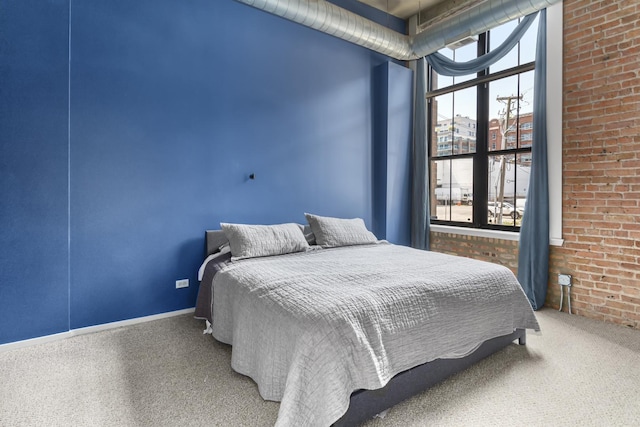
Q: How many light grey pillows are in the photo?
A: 2